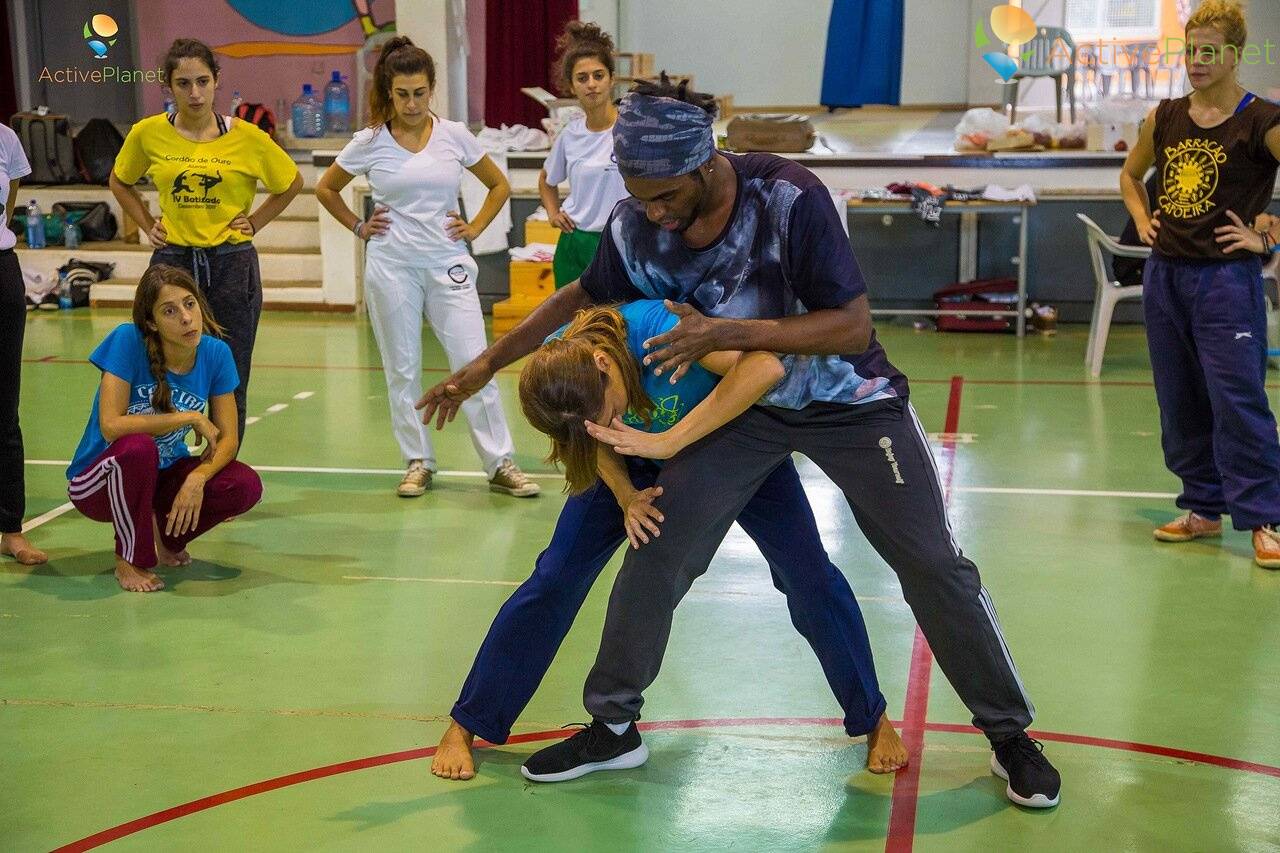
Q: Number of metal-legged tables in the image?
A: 1